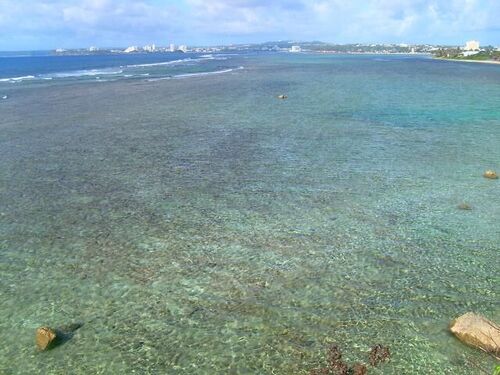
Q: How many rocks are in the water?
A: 5